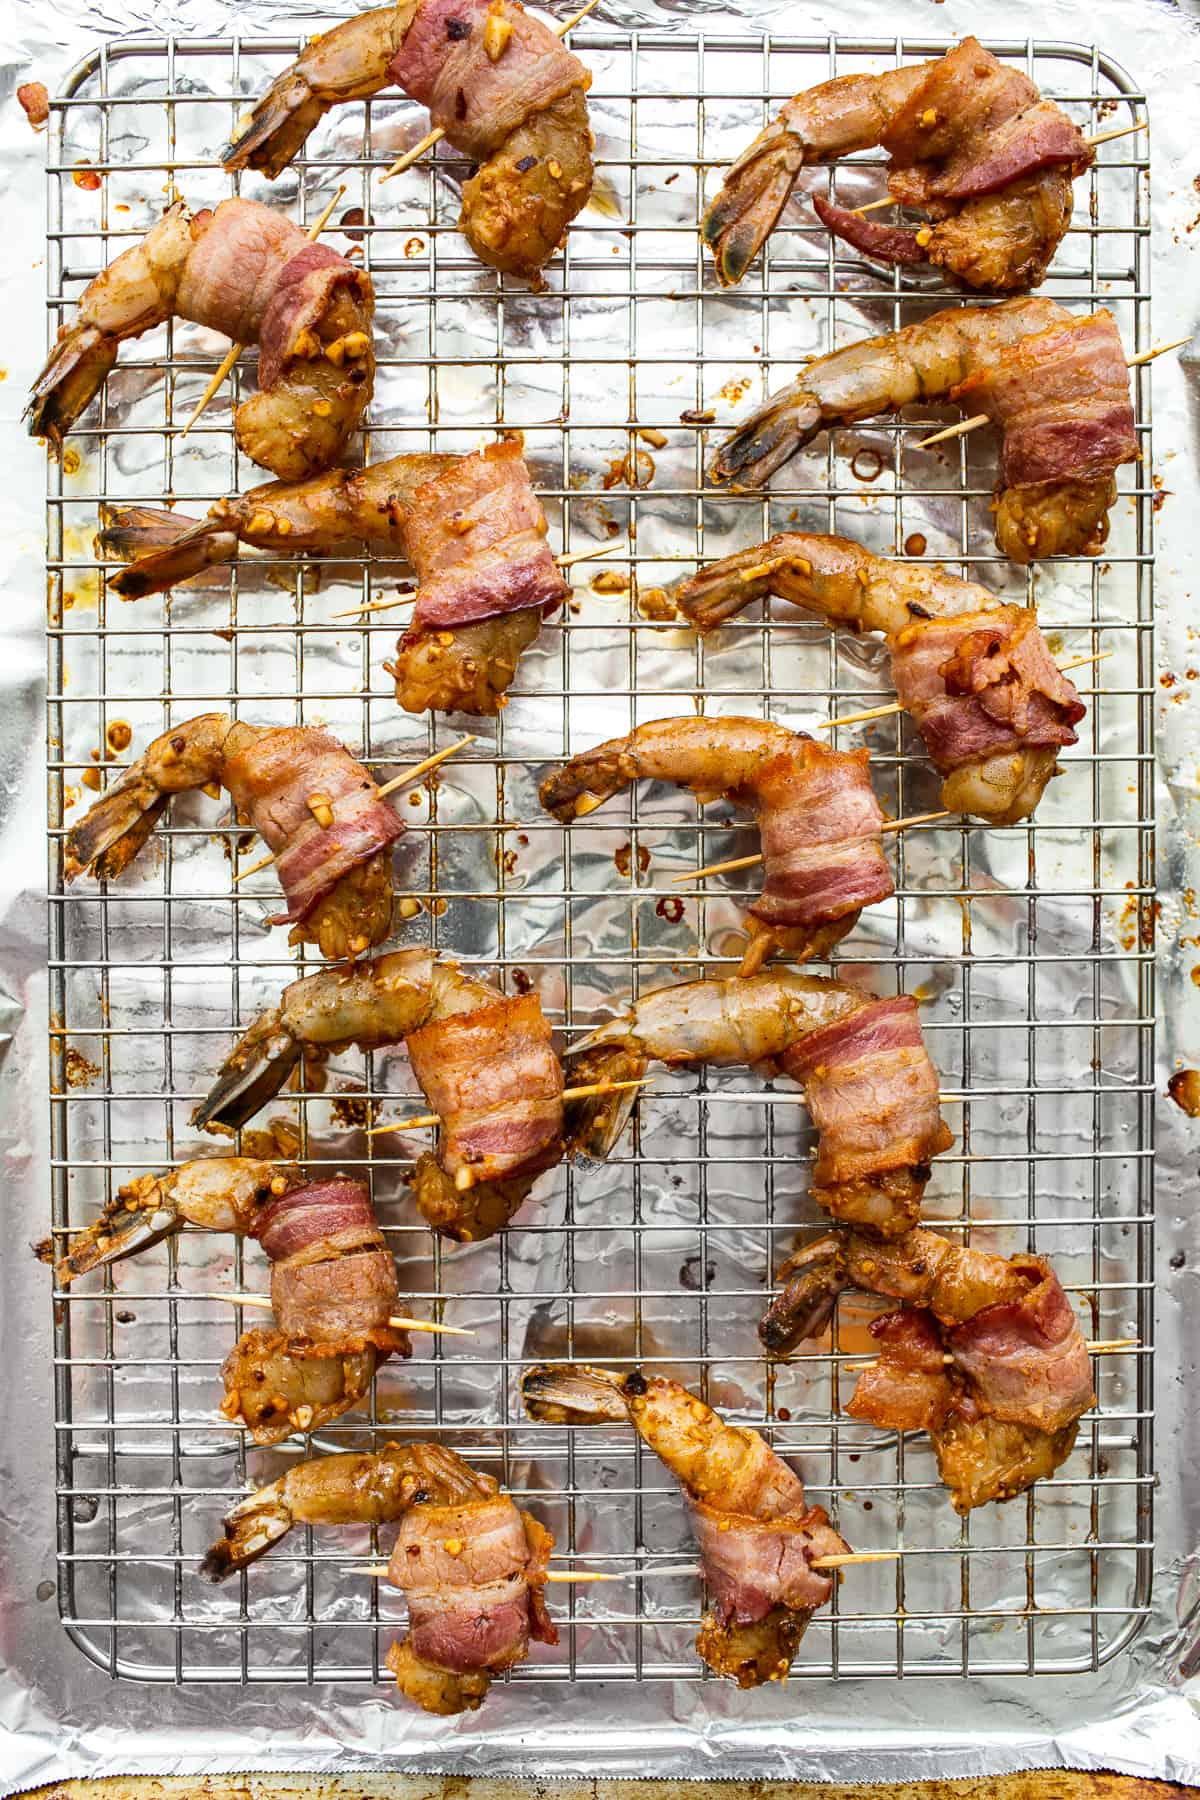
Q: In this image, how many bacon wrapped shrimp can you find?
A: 14